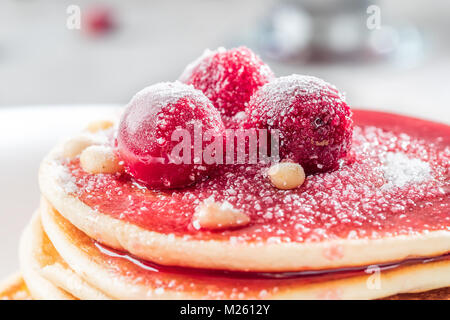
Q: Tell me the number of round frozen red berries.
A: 3